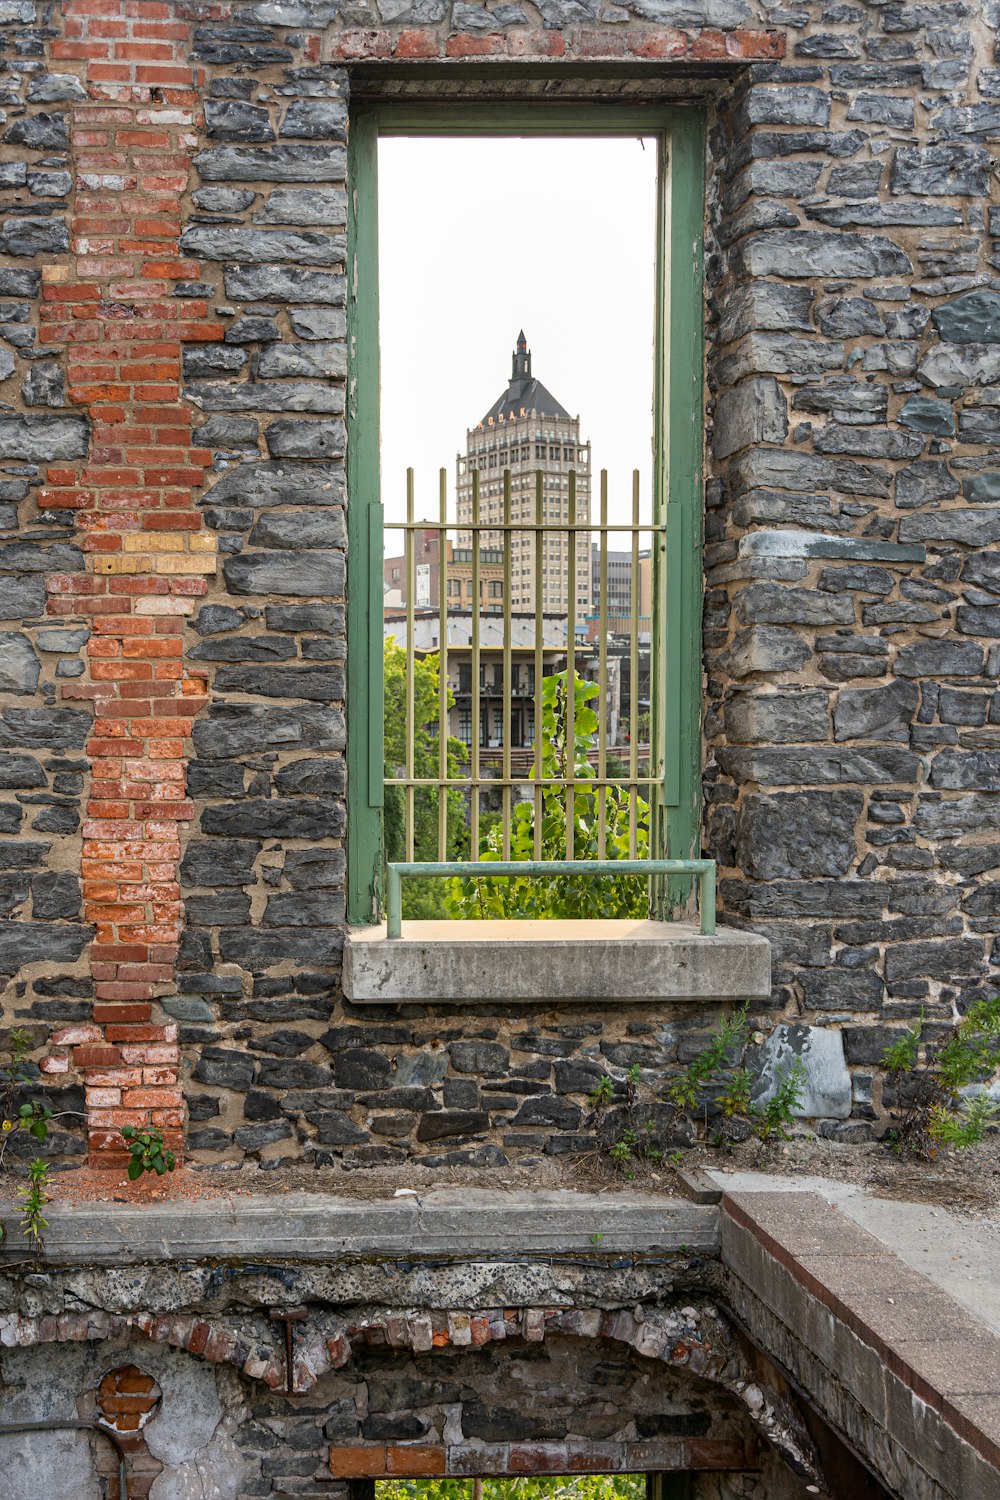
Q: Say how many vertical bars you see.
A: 8